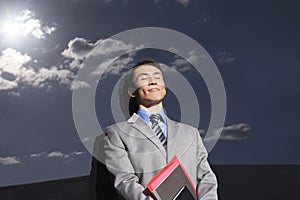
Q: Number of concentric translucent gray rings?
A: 2